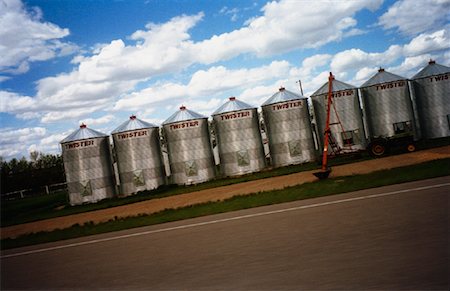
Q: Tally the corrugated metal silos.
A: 8